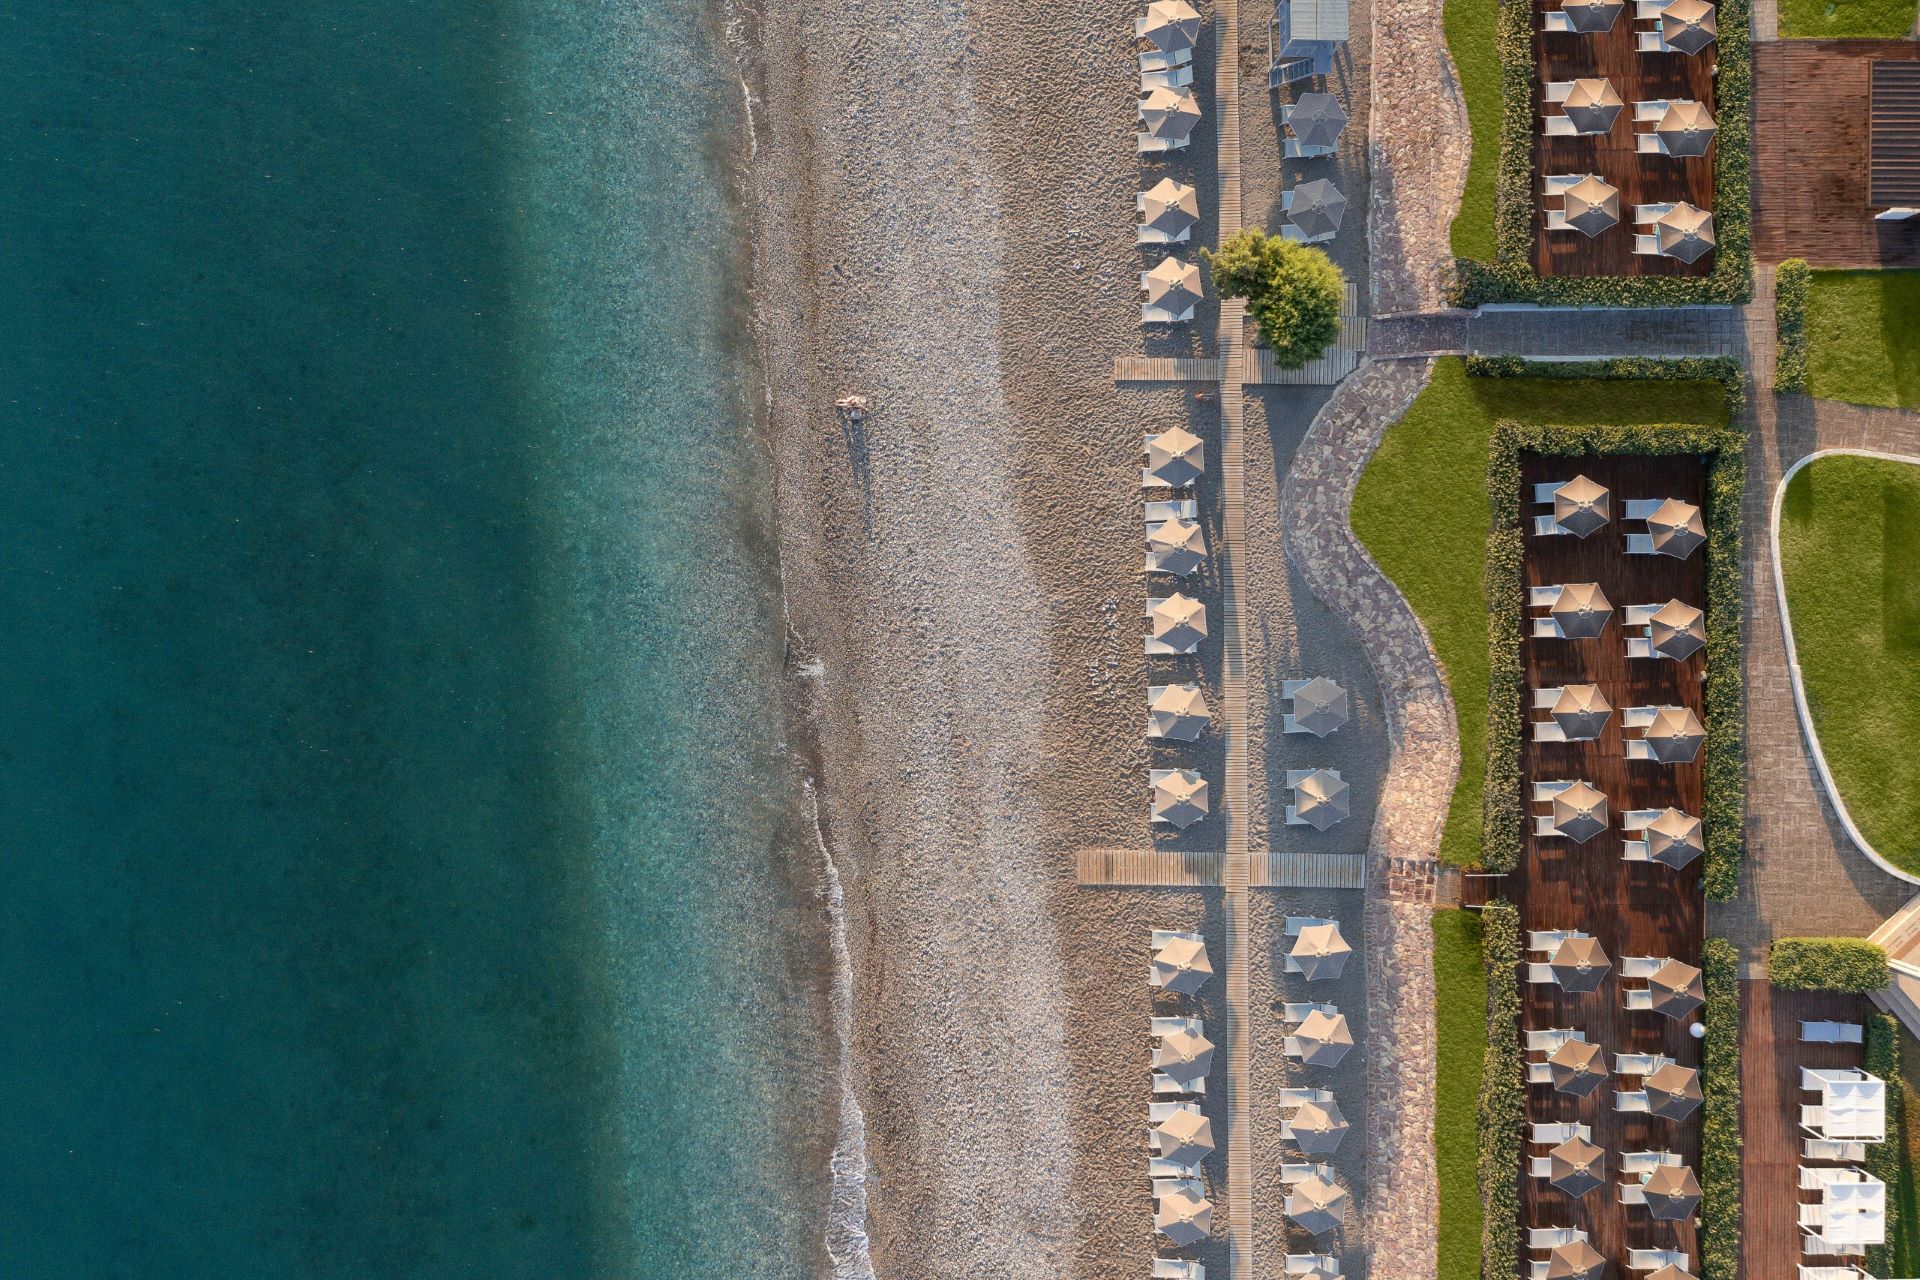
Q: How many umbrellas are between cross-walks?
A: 7